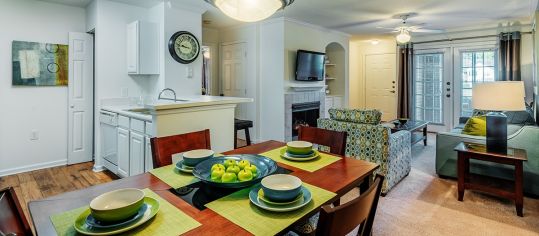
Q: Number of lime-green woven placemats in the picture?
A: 4